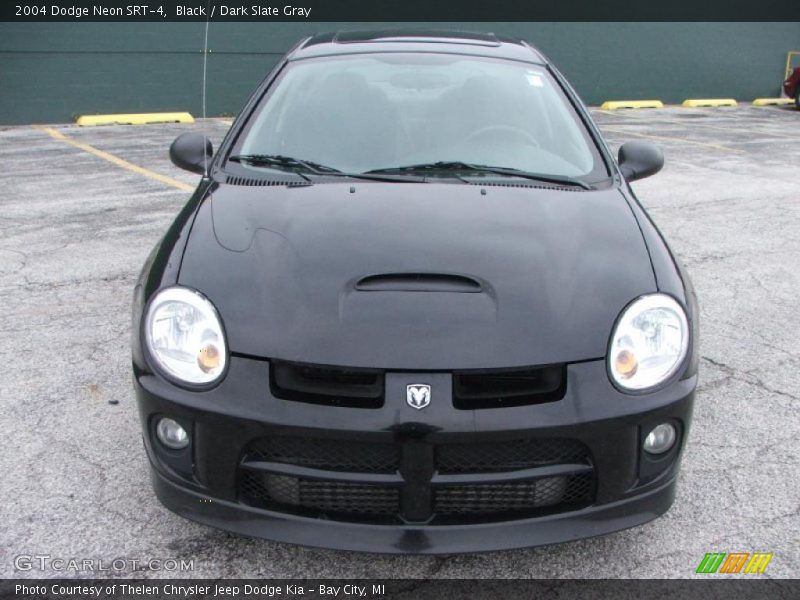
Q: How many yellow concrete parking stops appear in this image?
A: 4